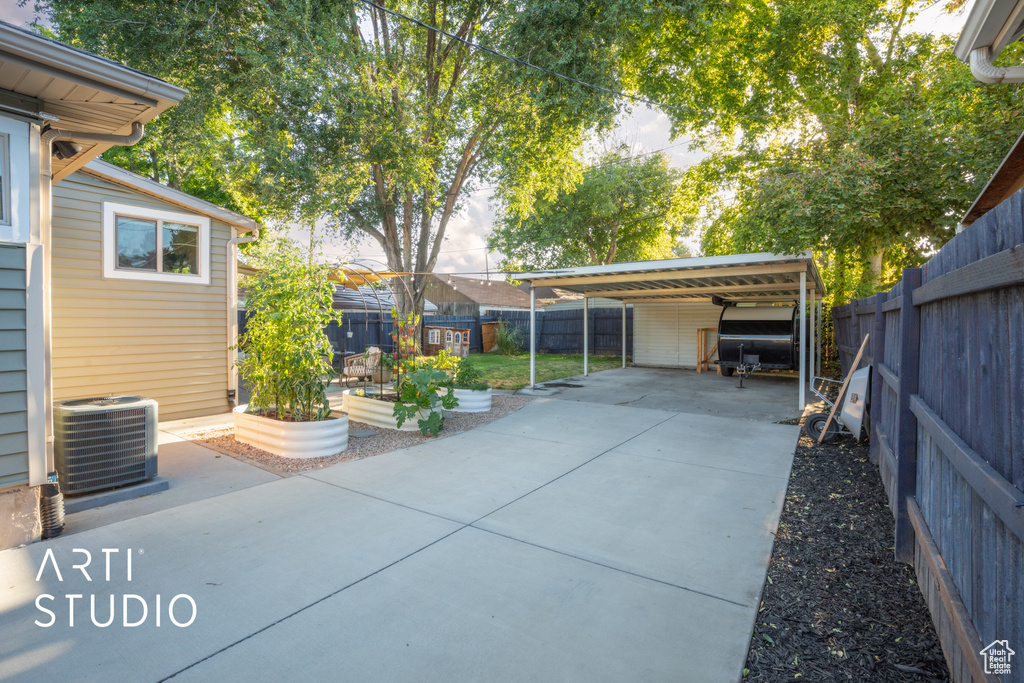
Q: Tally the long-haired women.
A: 0